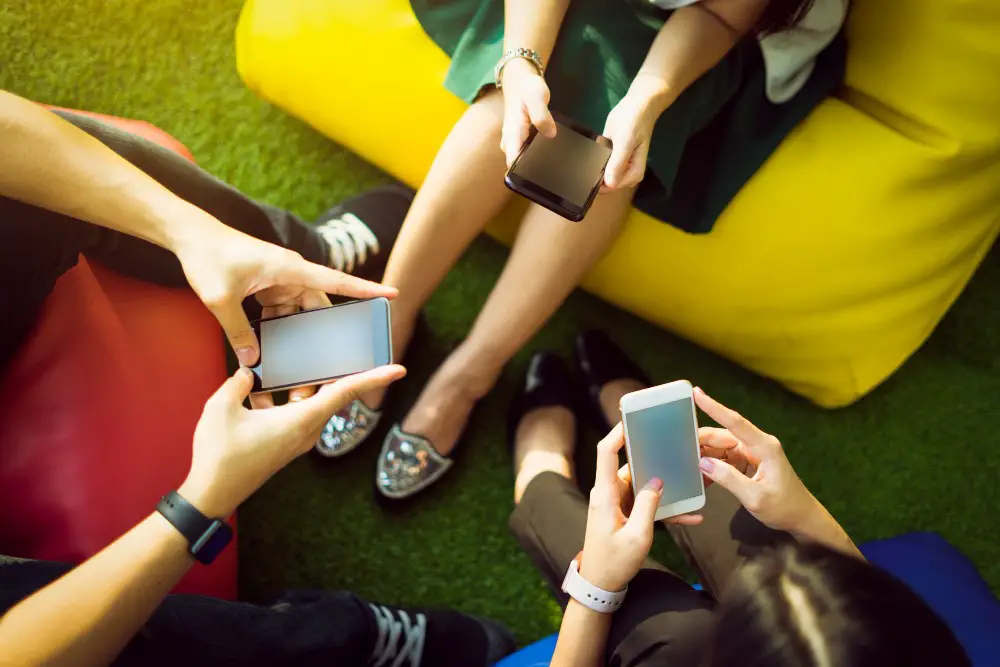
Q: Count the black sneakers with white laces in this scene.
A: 2